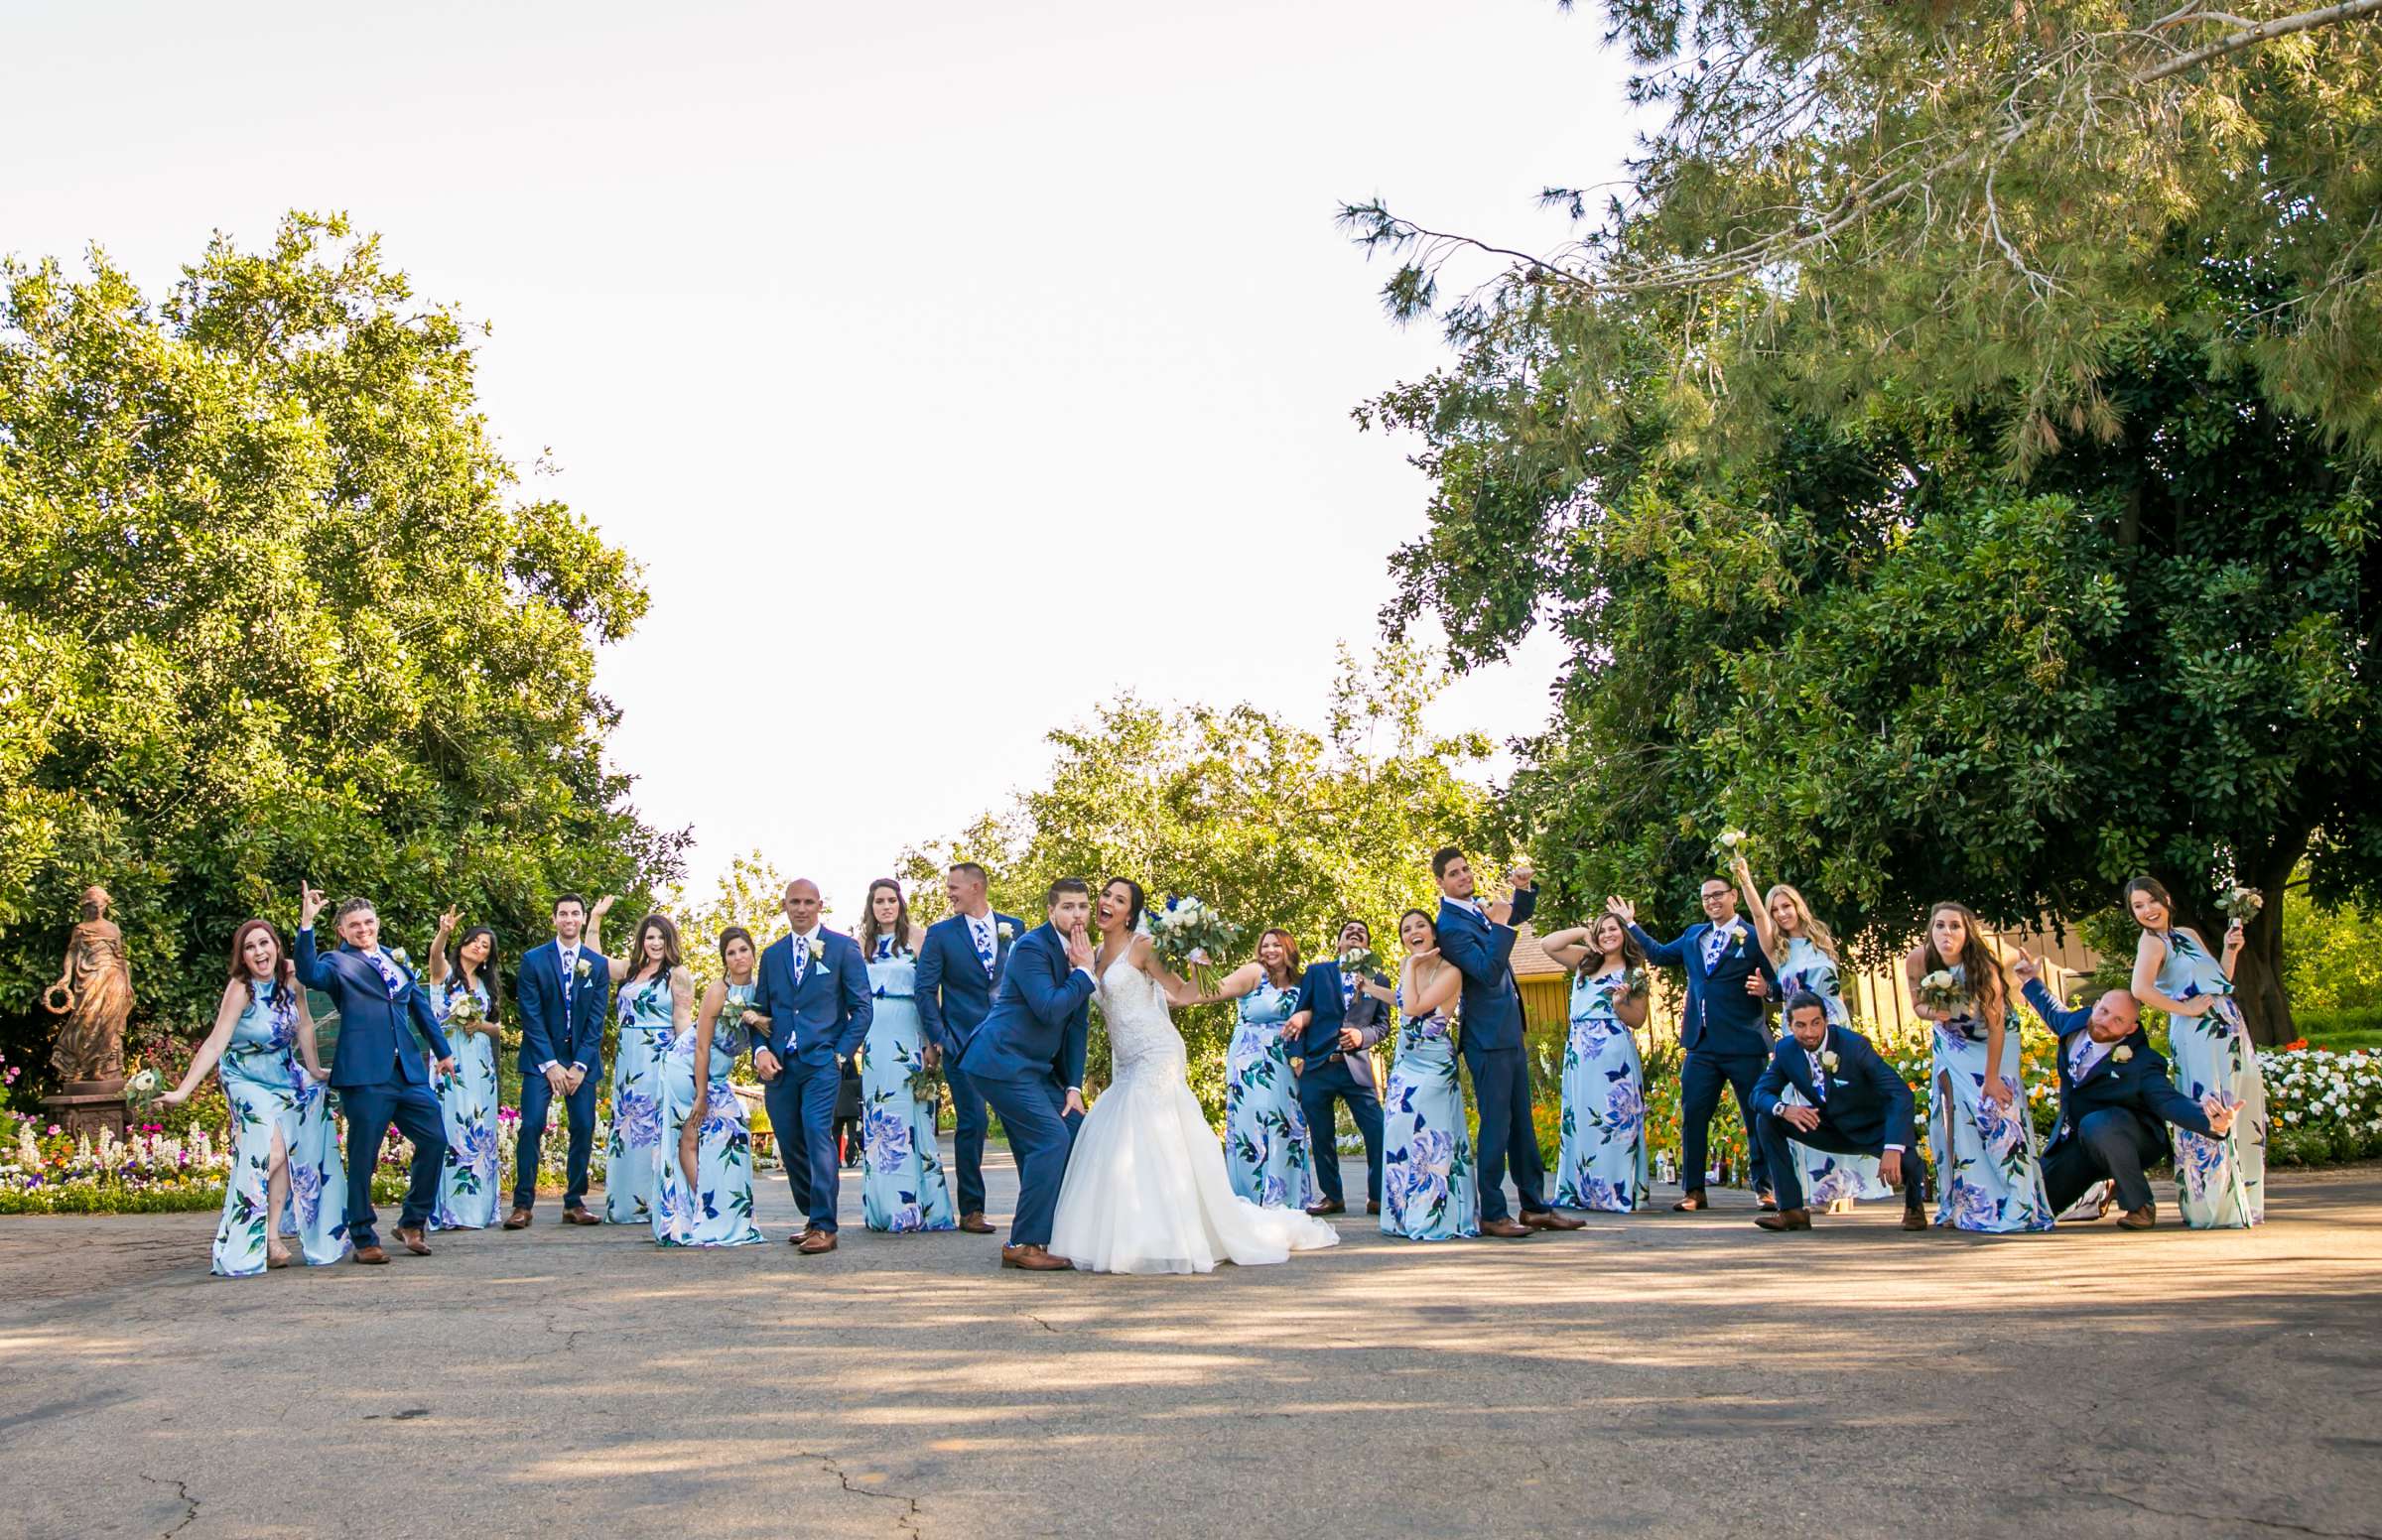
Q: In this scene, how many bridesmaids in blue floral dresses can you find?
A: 11